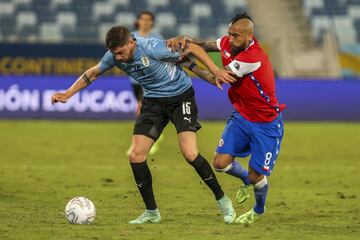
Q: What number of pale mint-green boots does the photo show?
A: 2